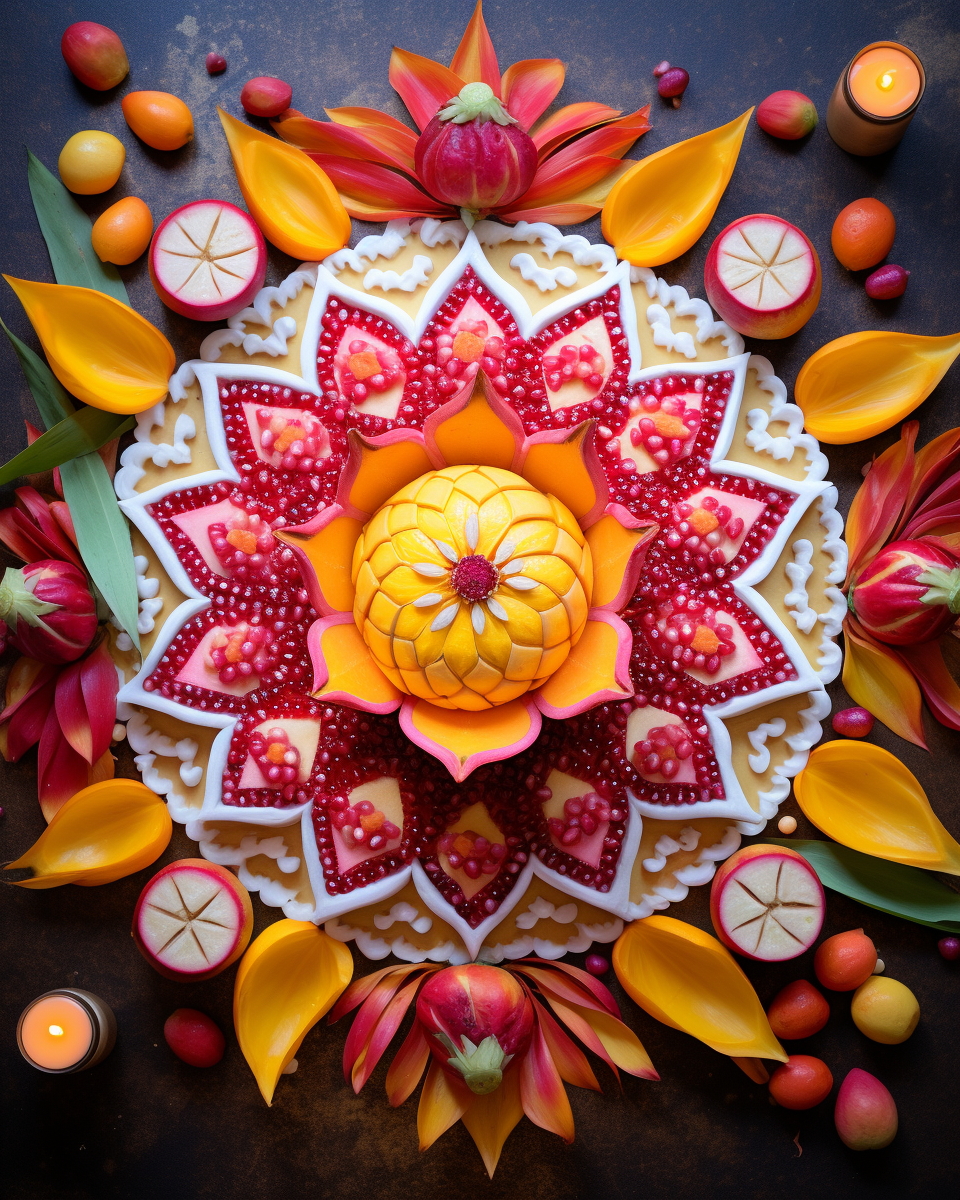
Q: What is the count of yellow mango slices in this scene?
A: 8